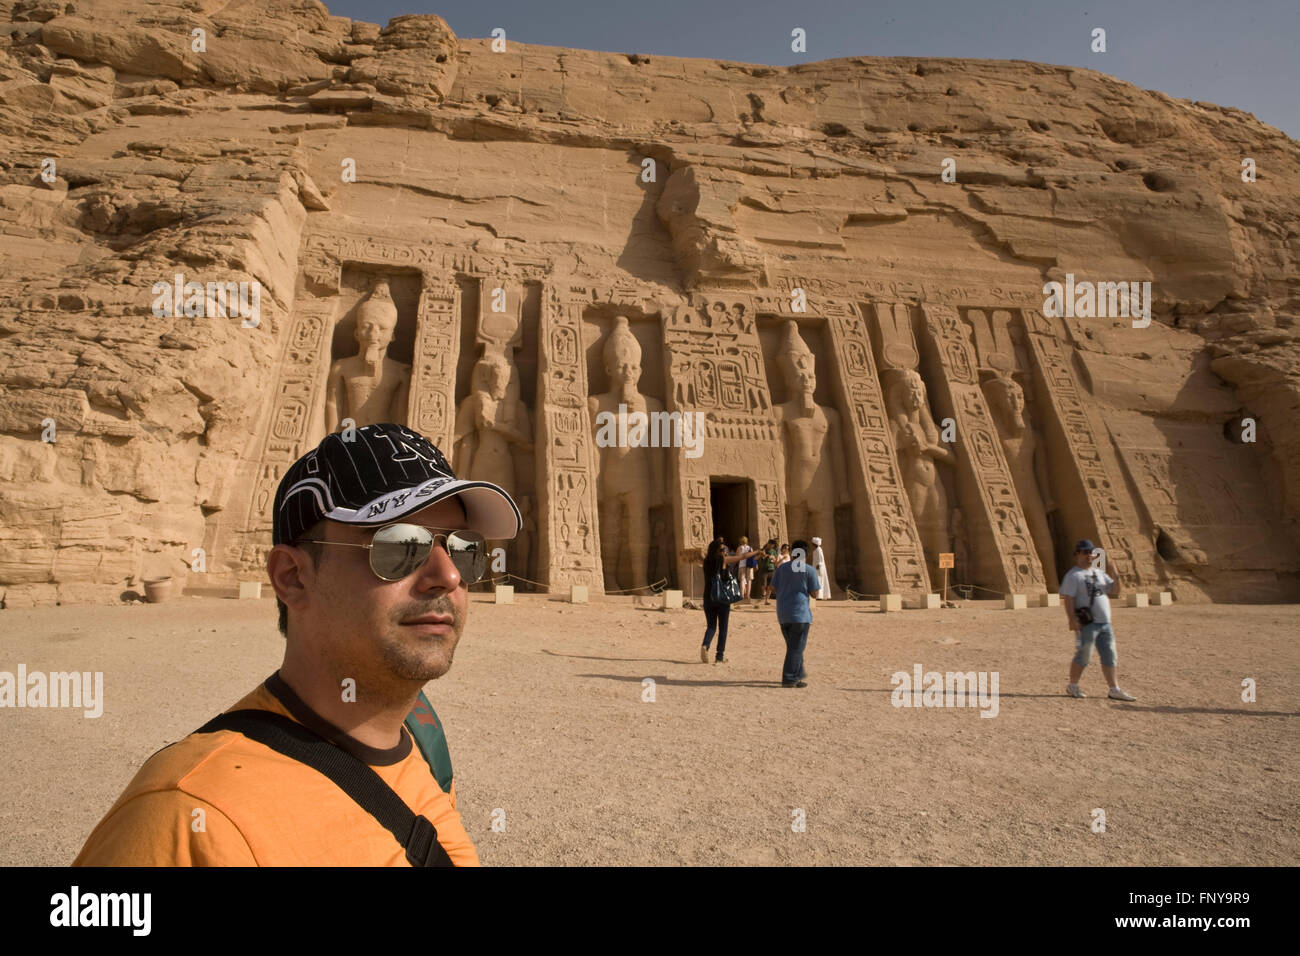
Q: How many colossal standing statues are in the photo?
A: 6